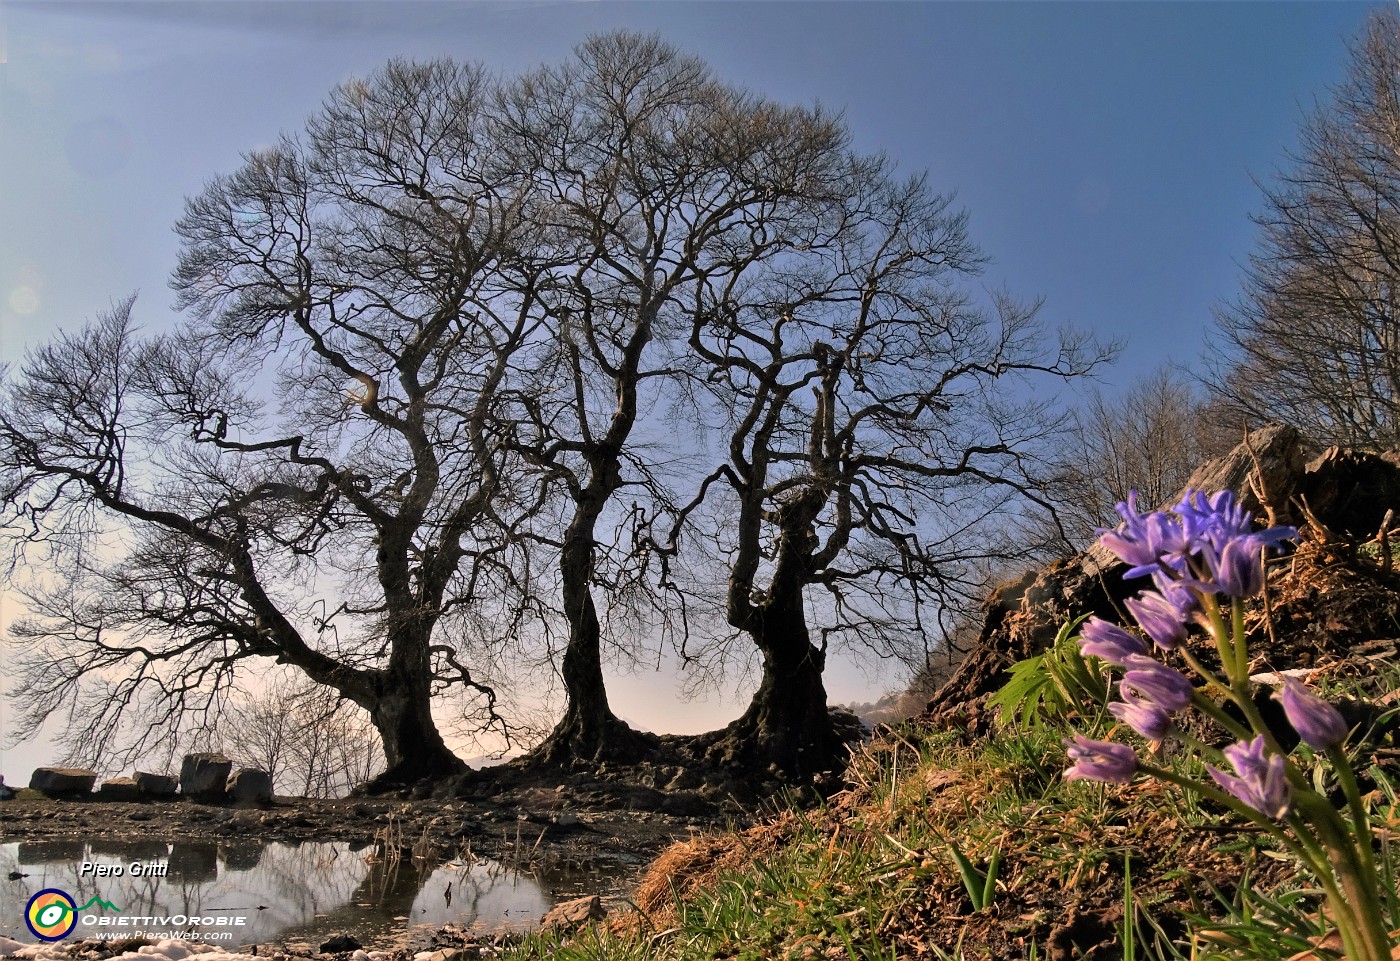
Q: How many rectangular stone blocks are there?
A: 5